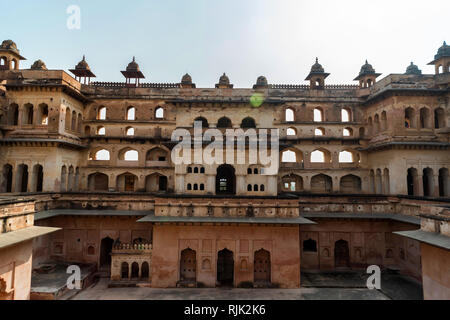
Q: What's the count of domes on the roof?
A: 11